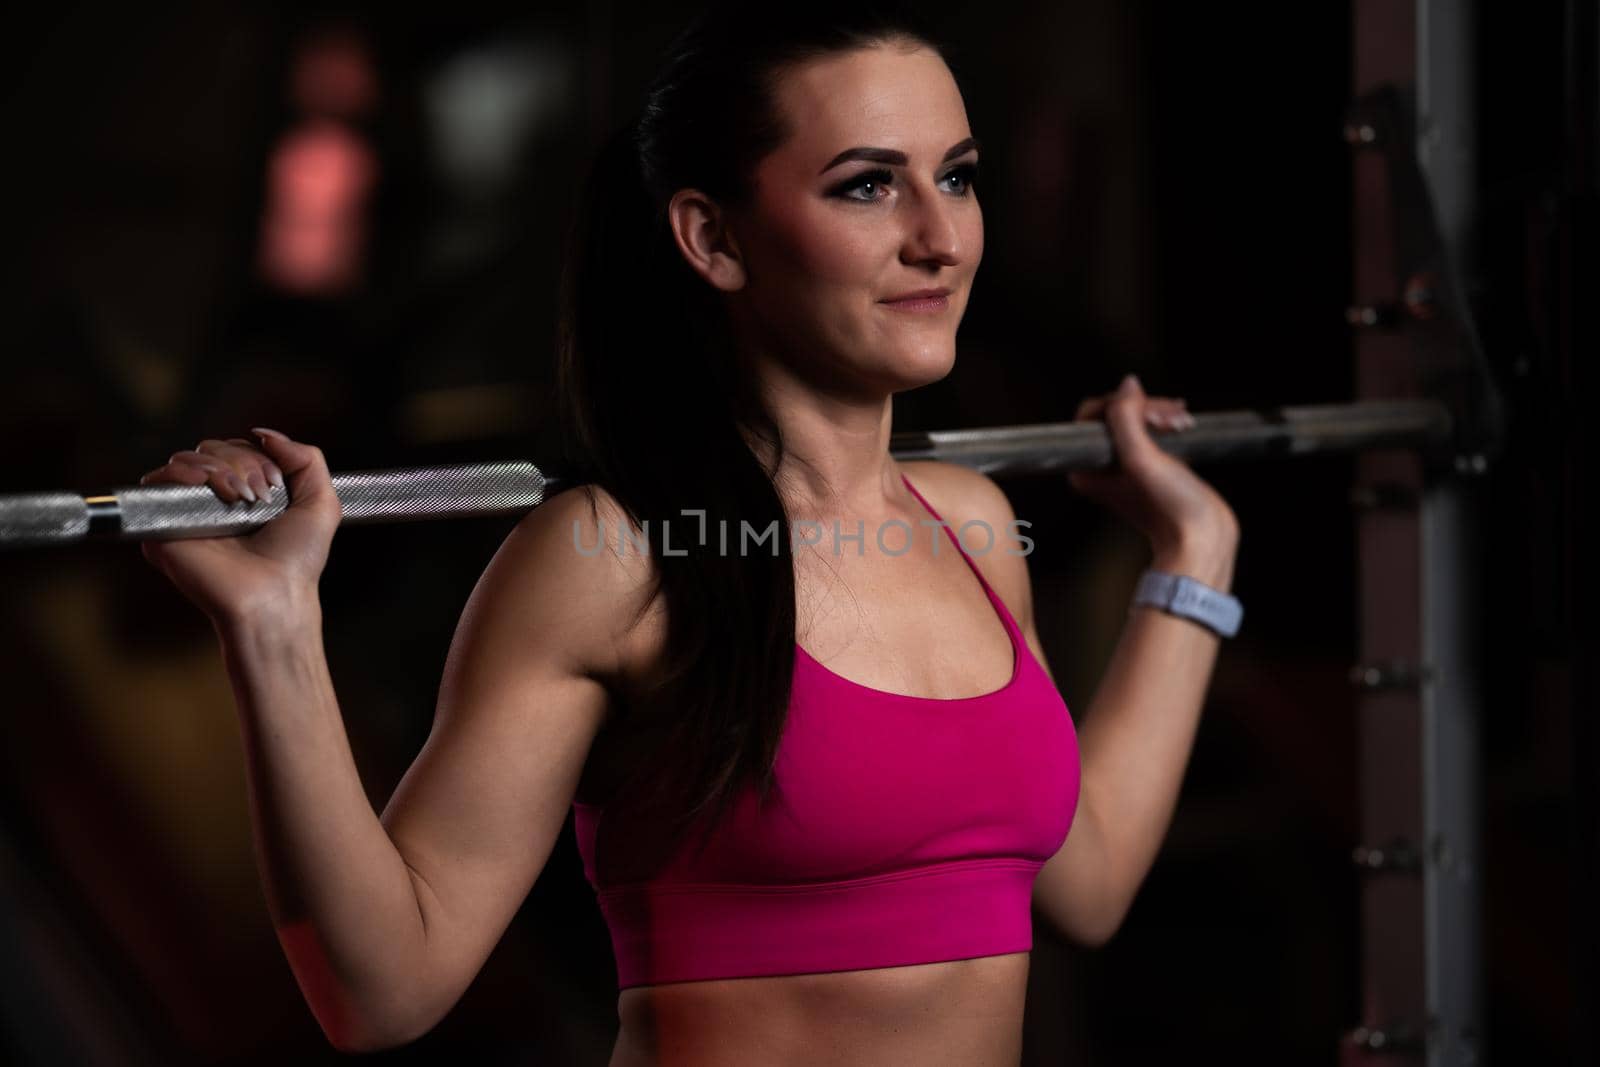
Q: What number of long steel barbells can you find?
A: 1